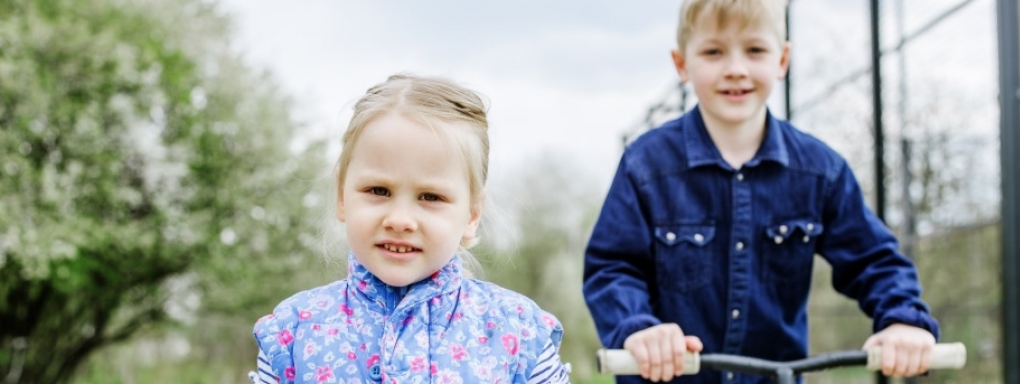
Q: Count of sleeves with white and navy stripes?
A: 2